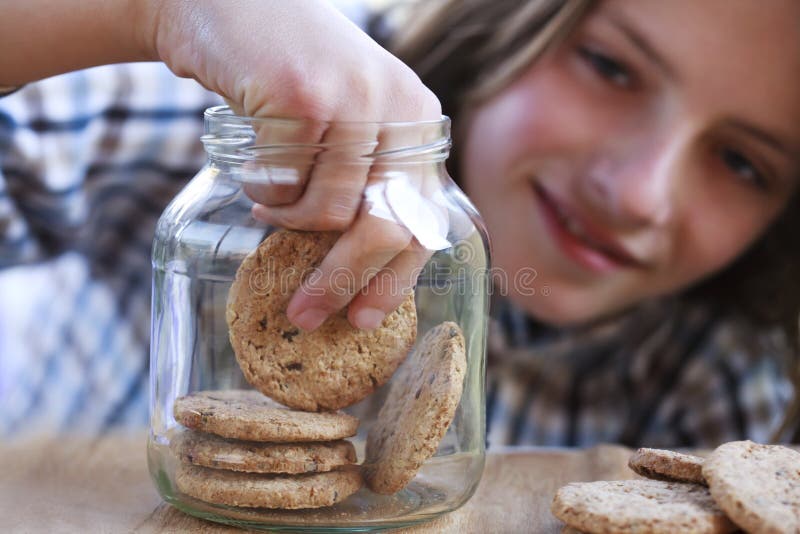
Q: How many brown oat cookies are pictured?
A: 8